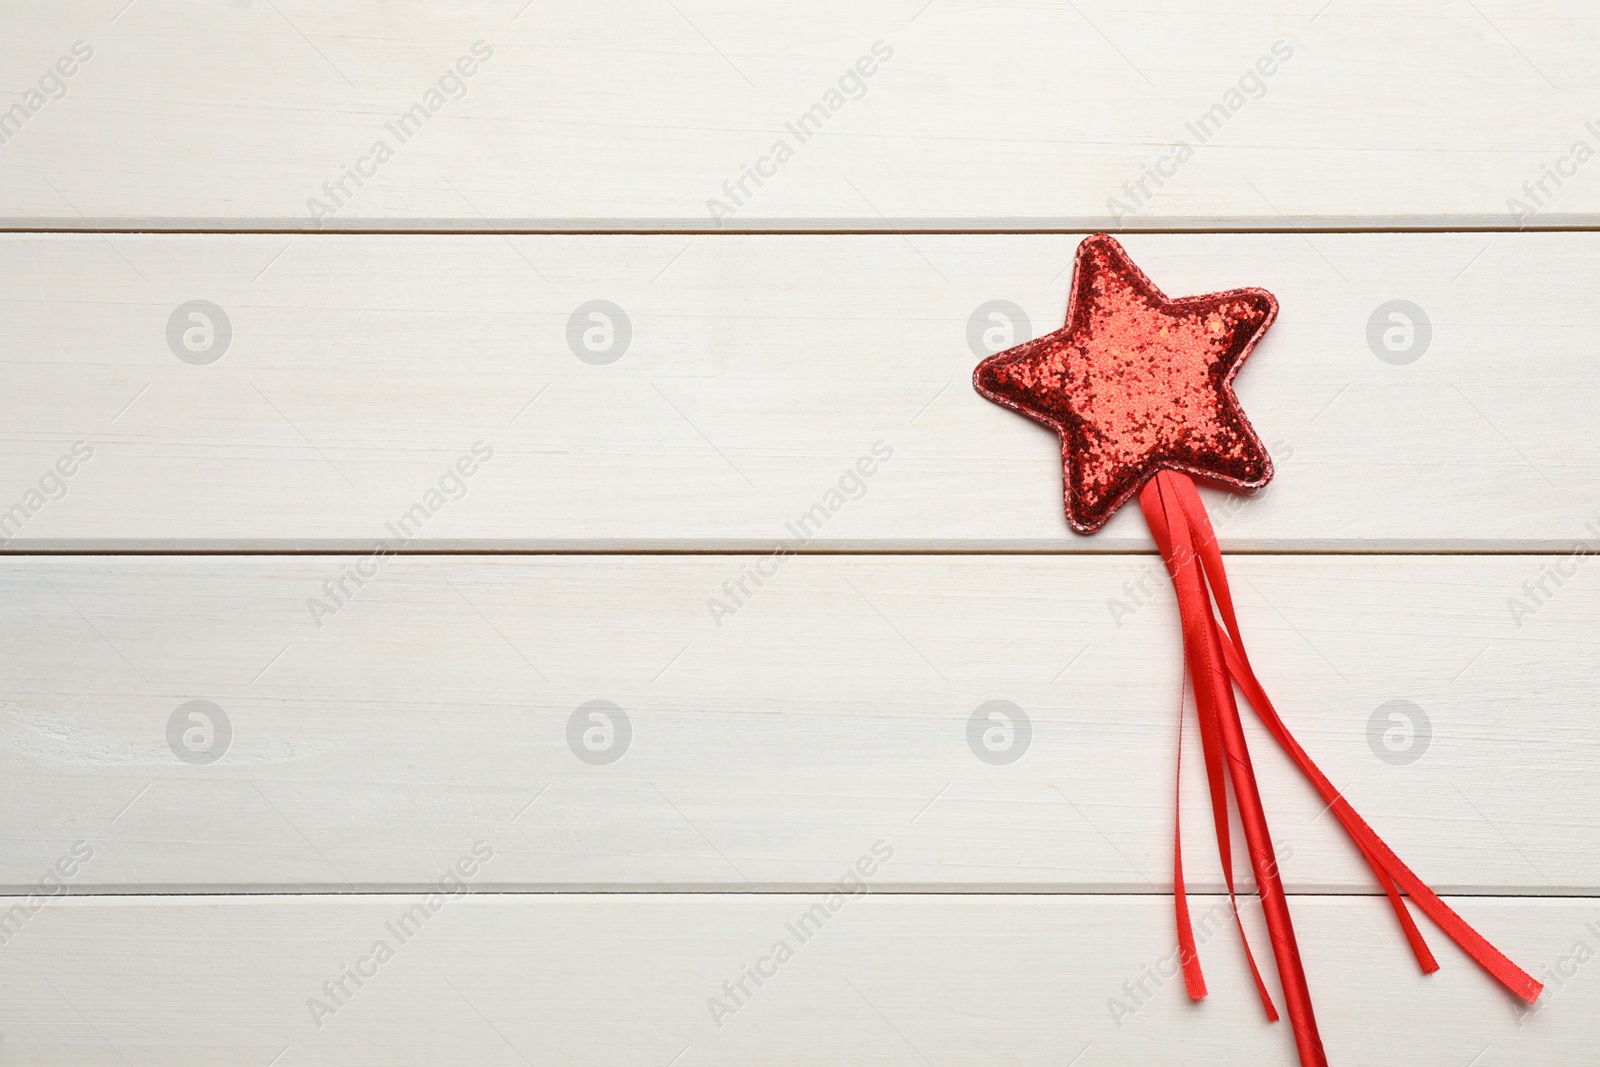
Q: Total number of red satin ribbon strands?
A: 4